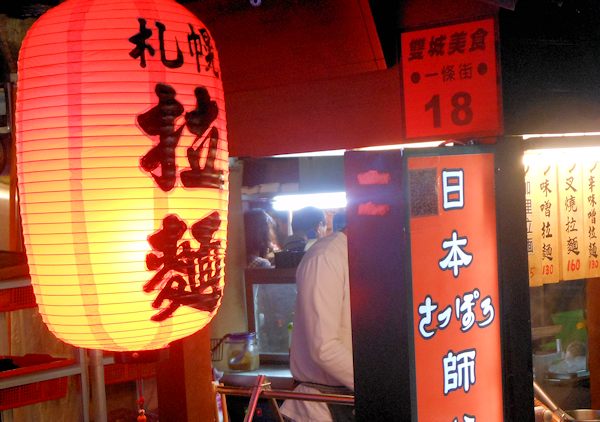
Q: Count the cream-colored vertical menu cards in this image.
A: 4